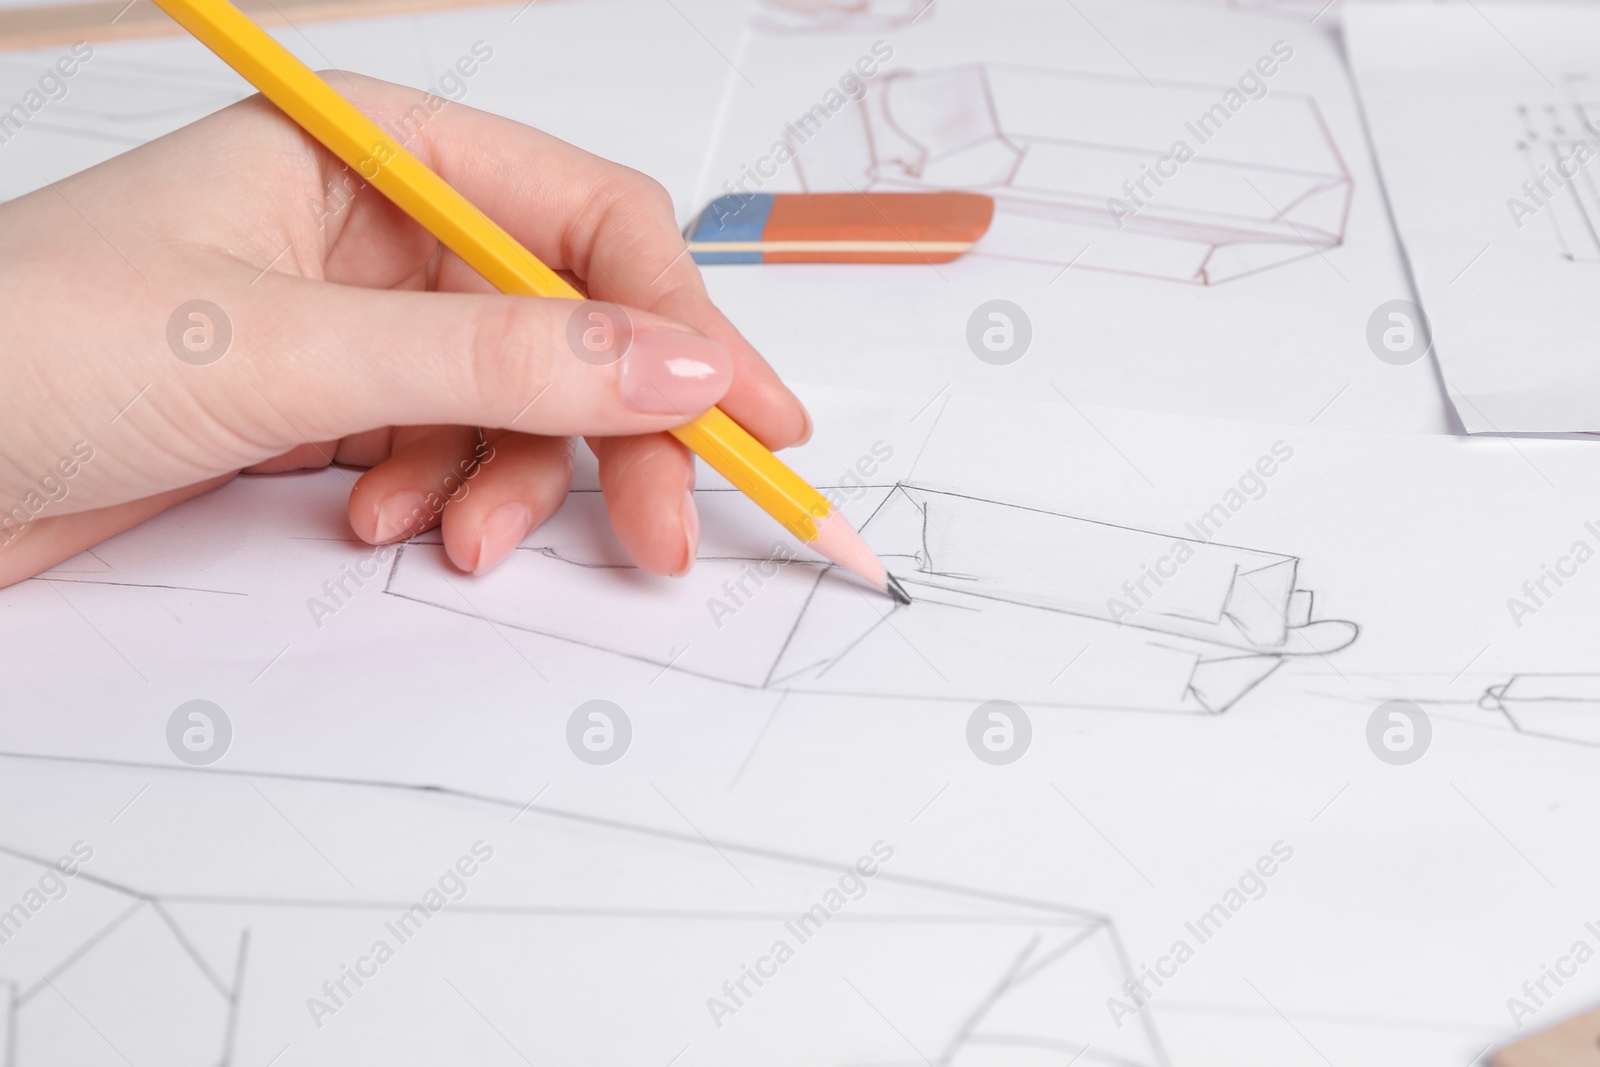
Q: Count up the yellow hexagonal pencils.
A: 1